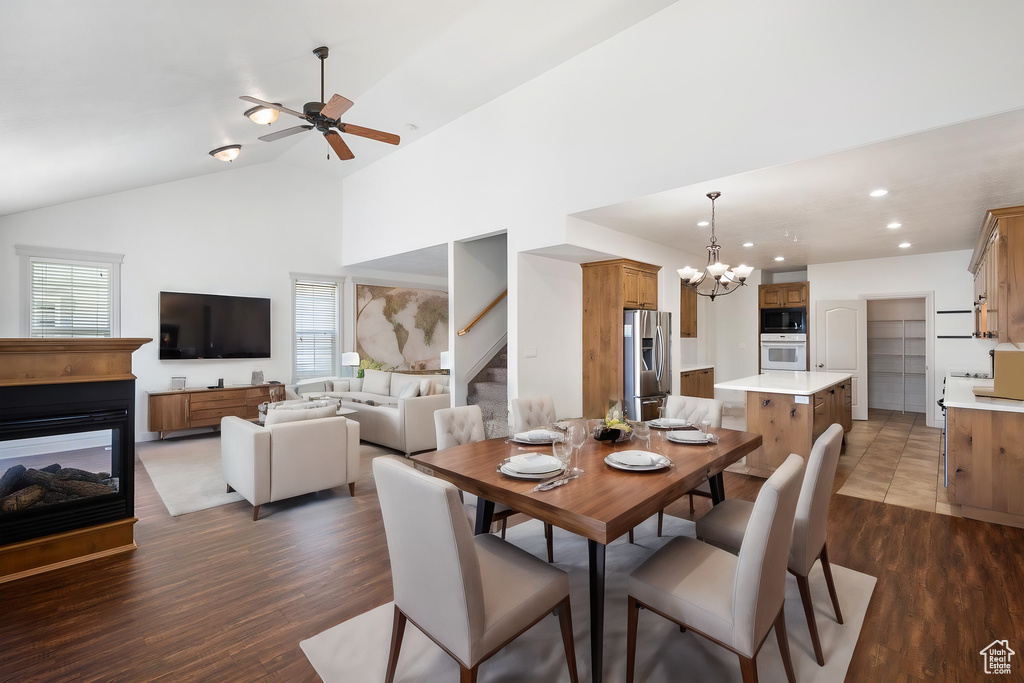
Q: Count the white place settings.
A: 5